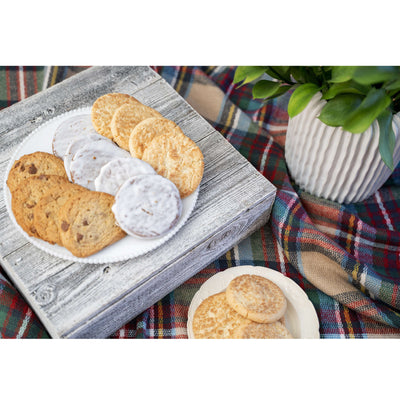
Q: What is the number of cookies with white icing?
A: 5